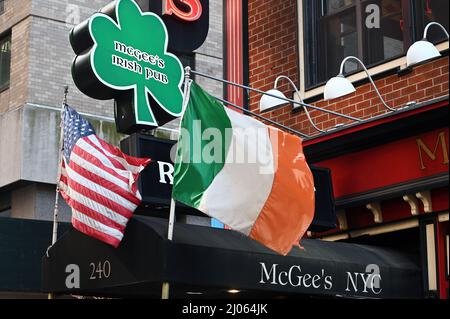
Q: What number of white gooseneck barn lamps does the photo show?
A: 3